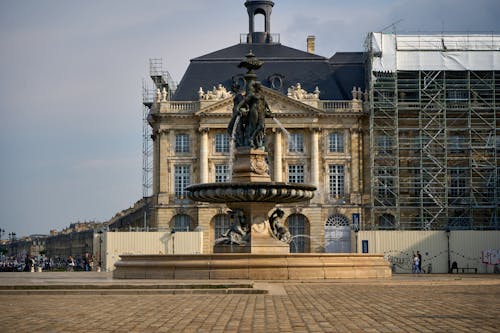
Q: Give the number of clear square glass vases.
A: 0